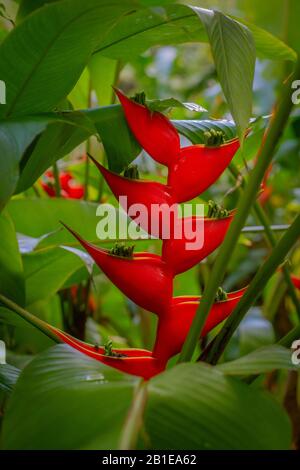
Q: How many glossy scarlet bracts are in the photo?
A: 7